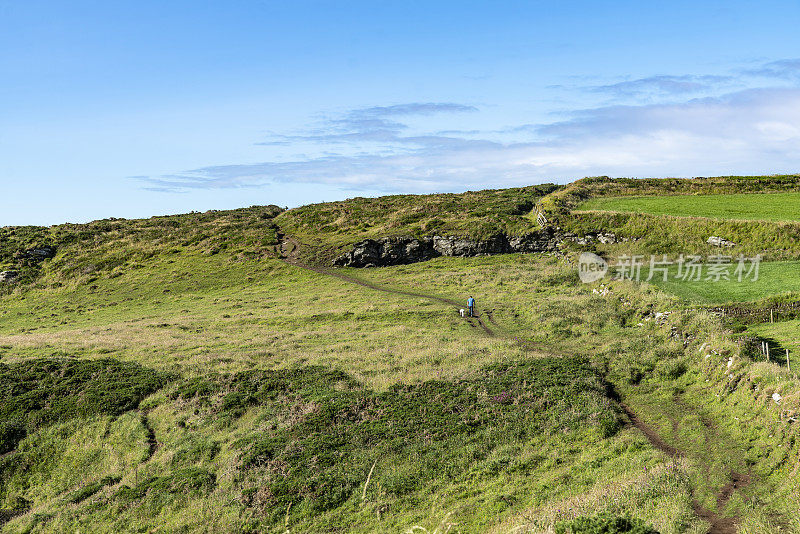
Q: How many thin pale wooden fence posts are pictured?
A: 4